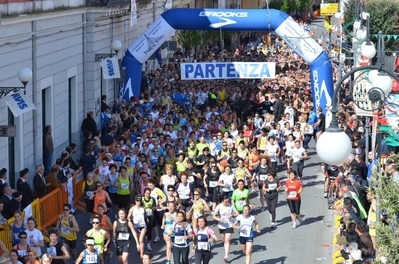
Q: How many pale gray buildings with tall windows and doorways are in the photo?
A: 1